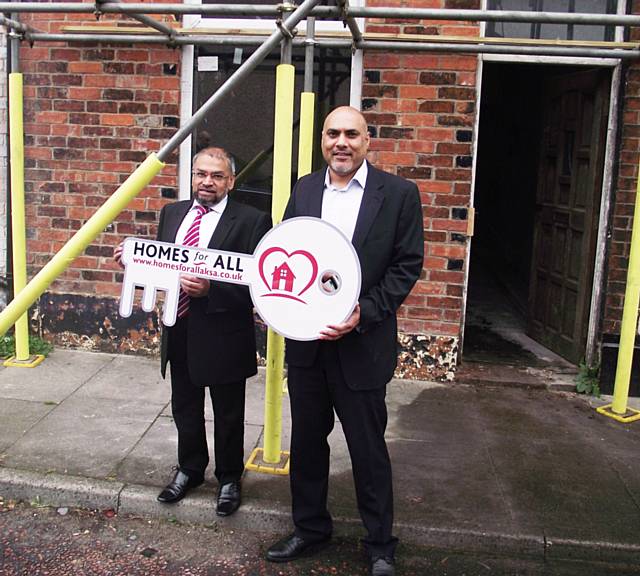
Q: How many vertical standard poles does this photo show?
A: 4